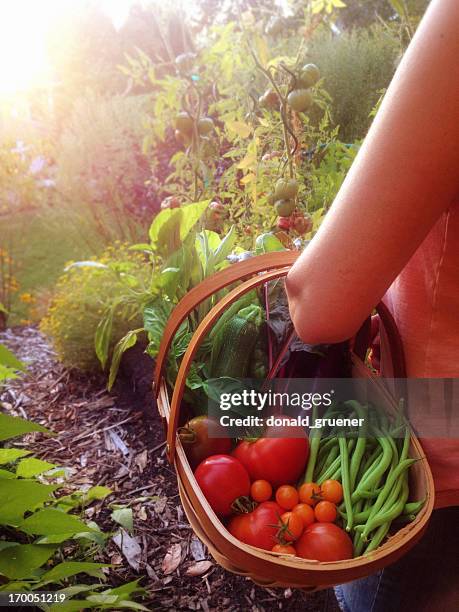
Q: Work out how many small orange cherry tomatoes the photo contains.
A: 8